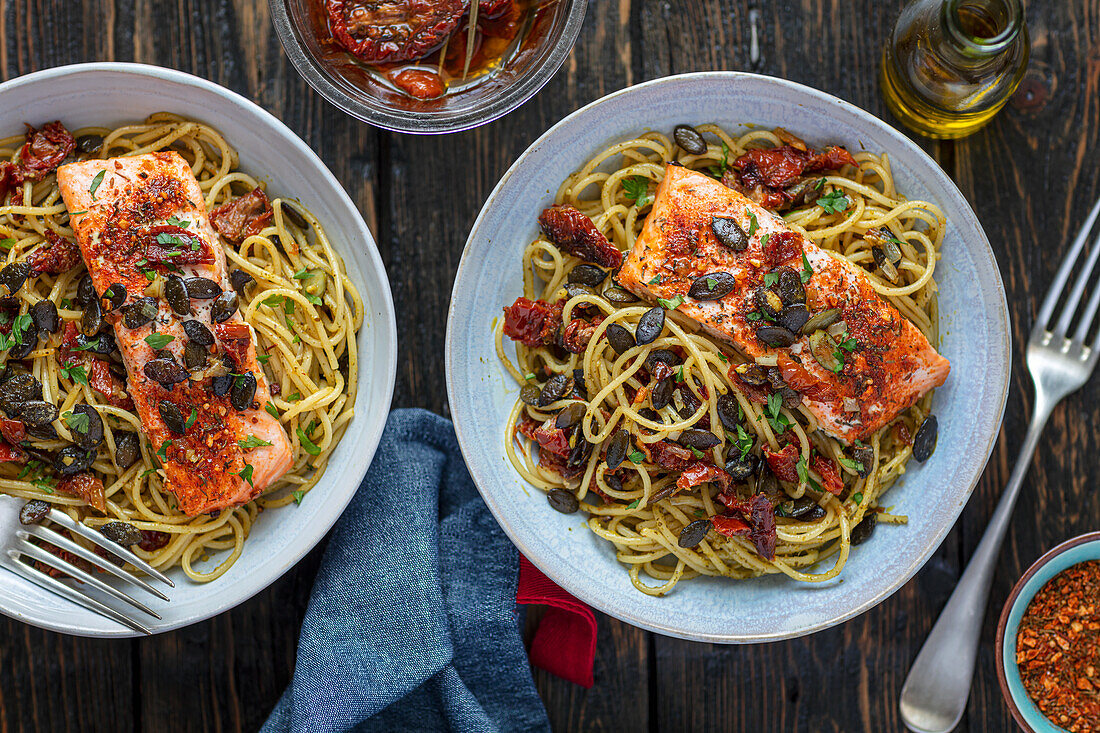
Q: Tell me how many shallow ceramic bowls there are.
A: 2